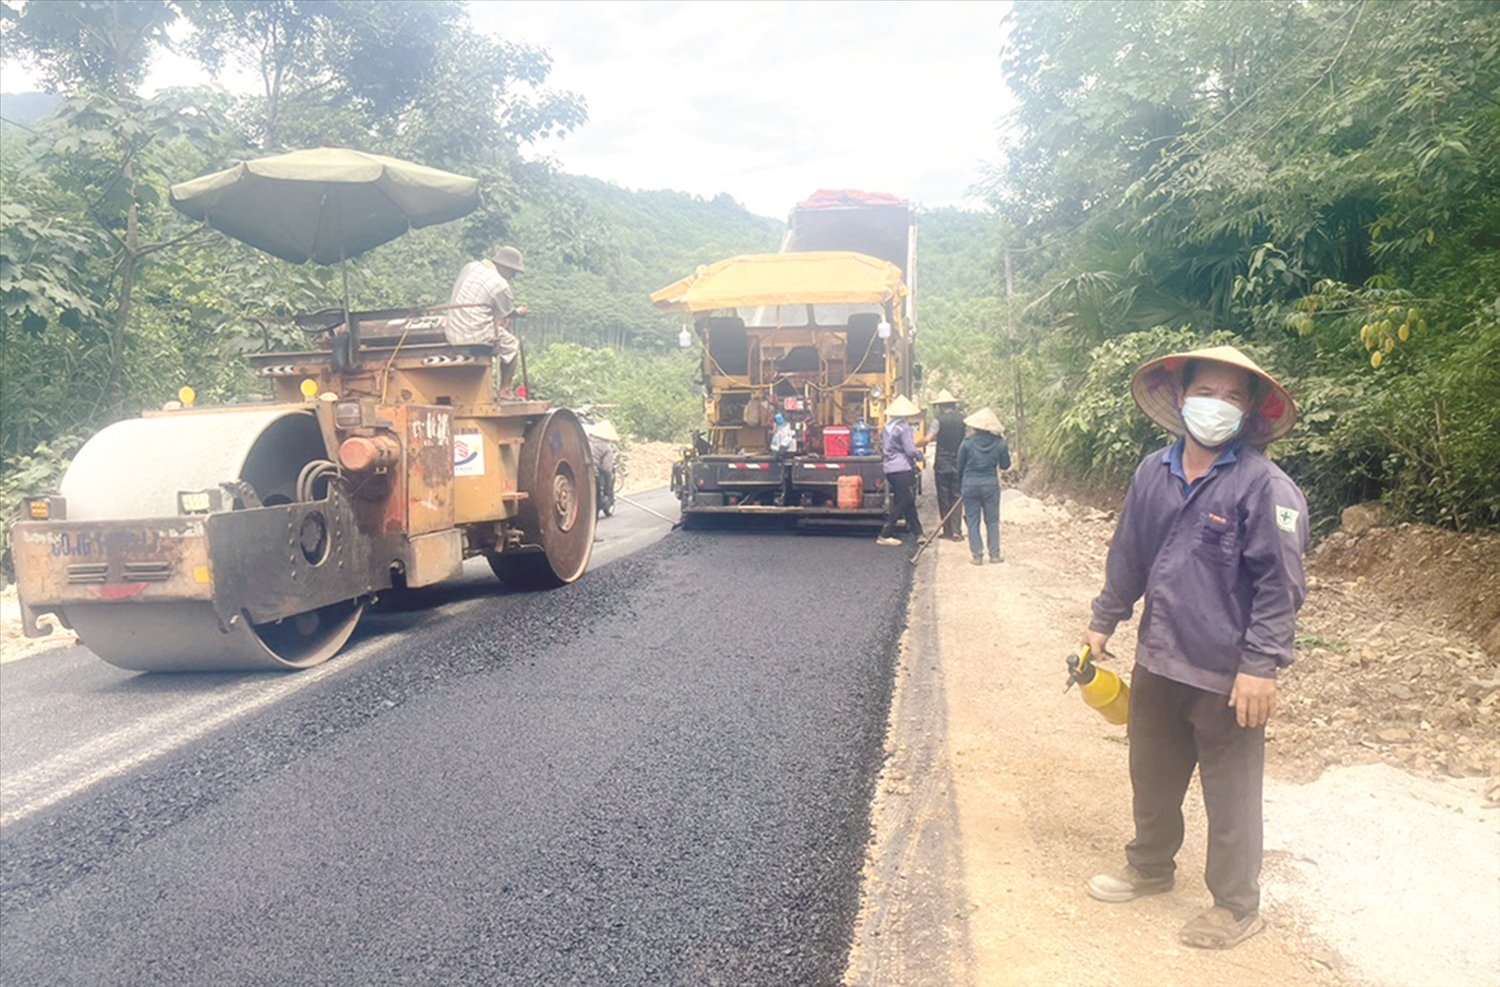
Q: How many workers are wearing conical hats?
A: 5